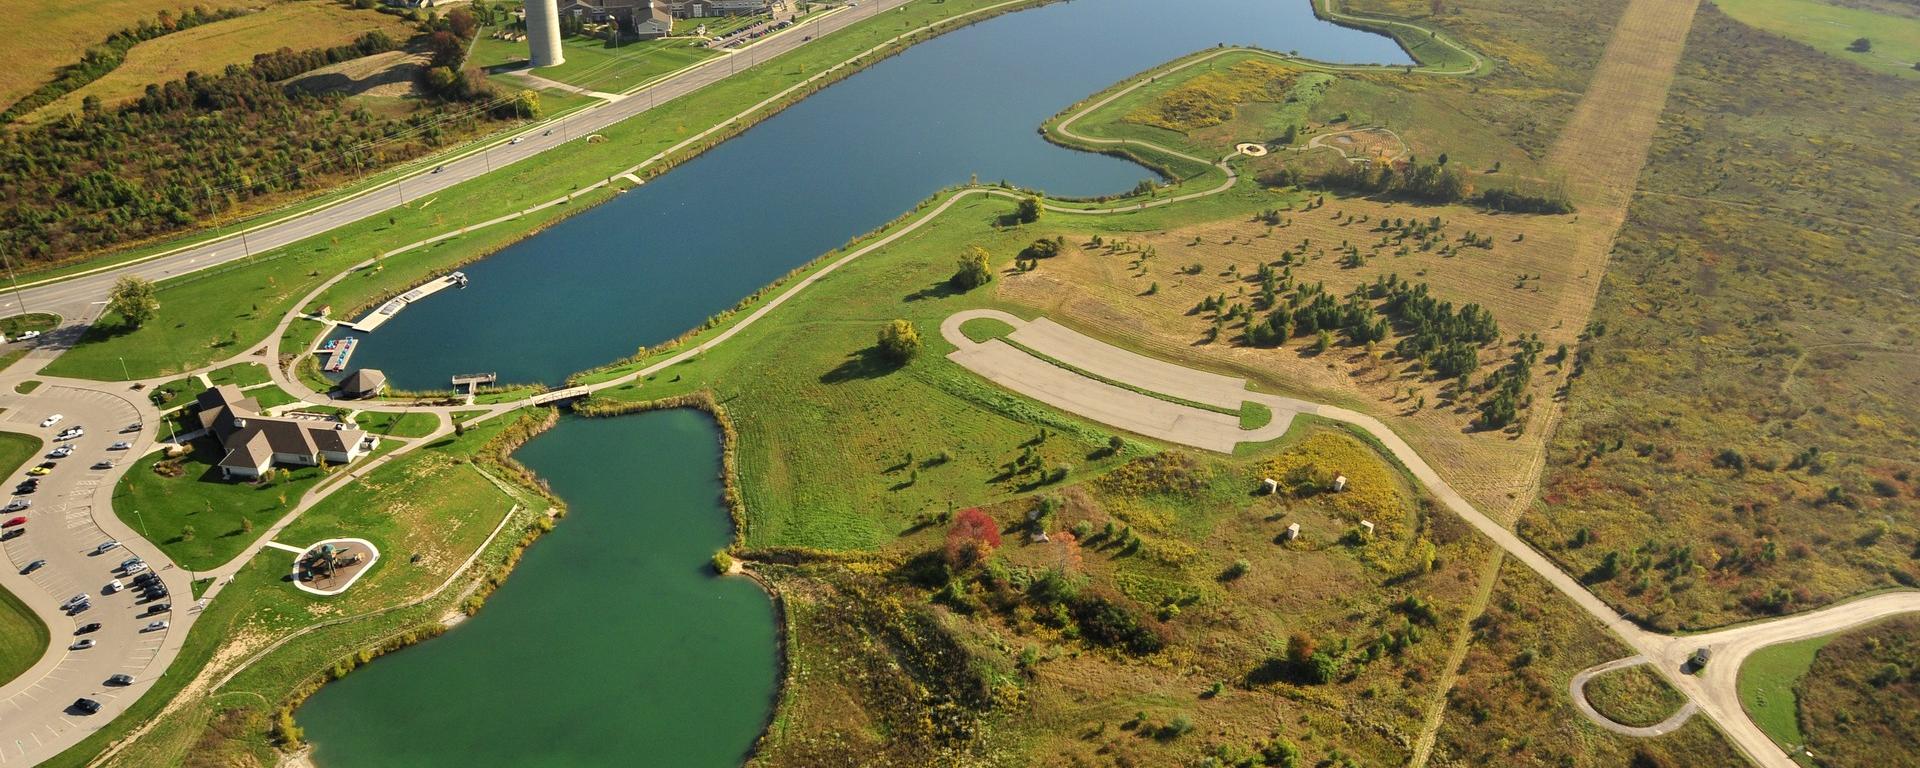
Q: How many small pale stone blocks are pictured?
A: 4